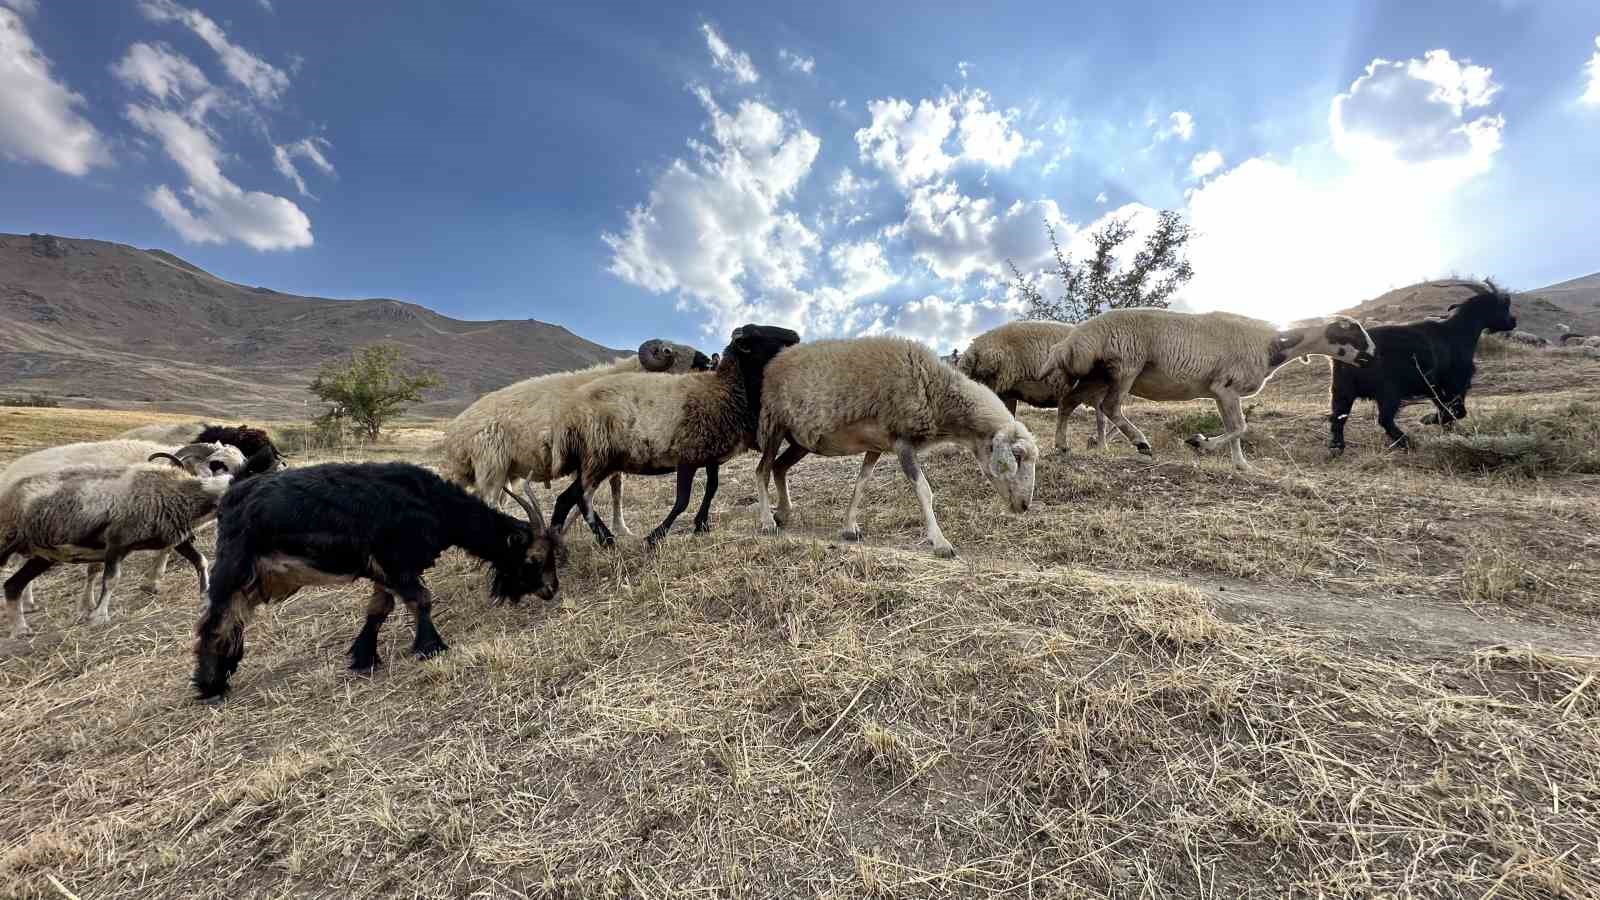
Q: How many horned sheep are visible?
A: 2